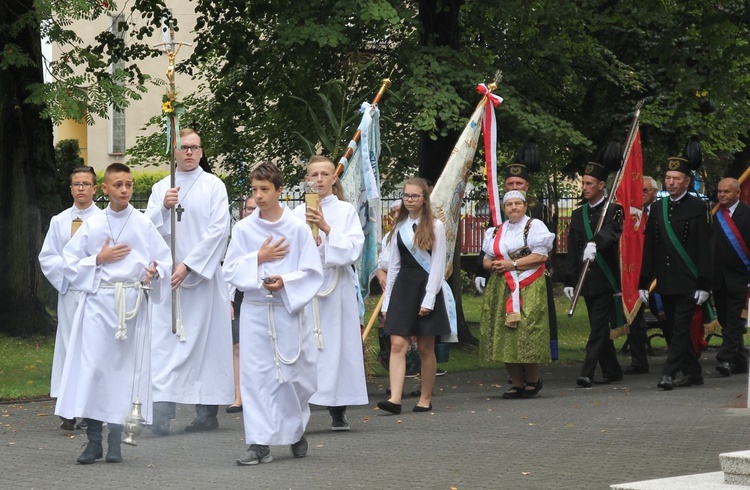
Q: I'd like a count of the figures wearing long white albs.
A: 5